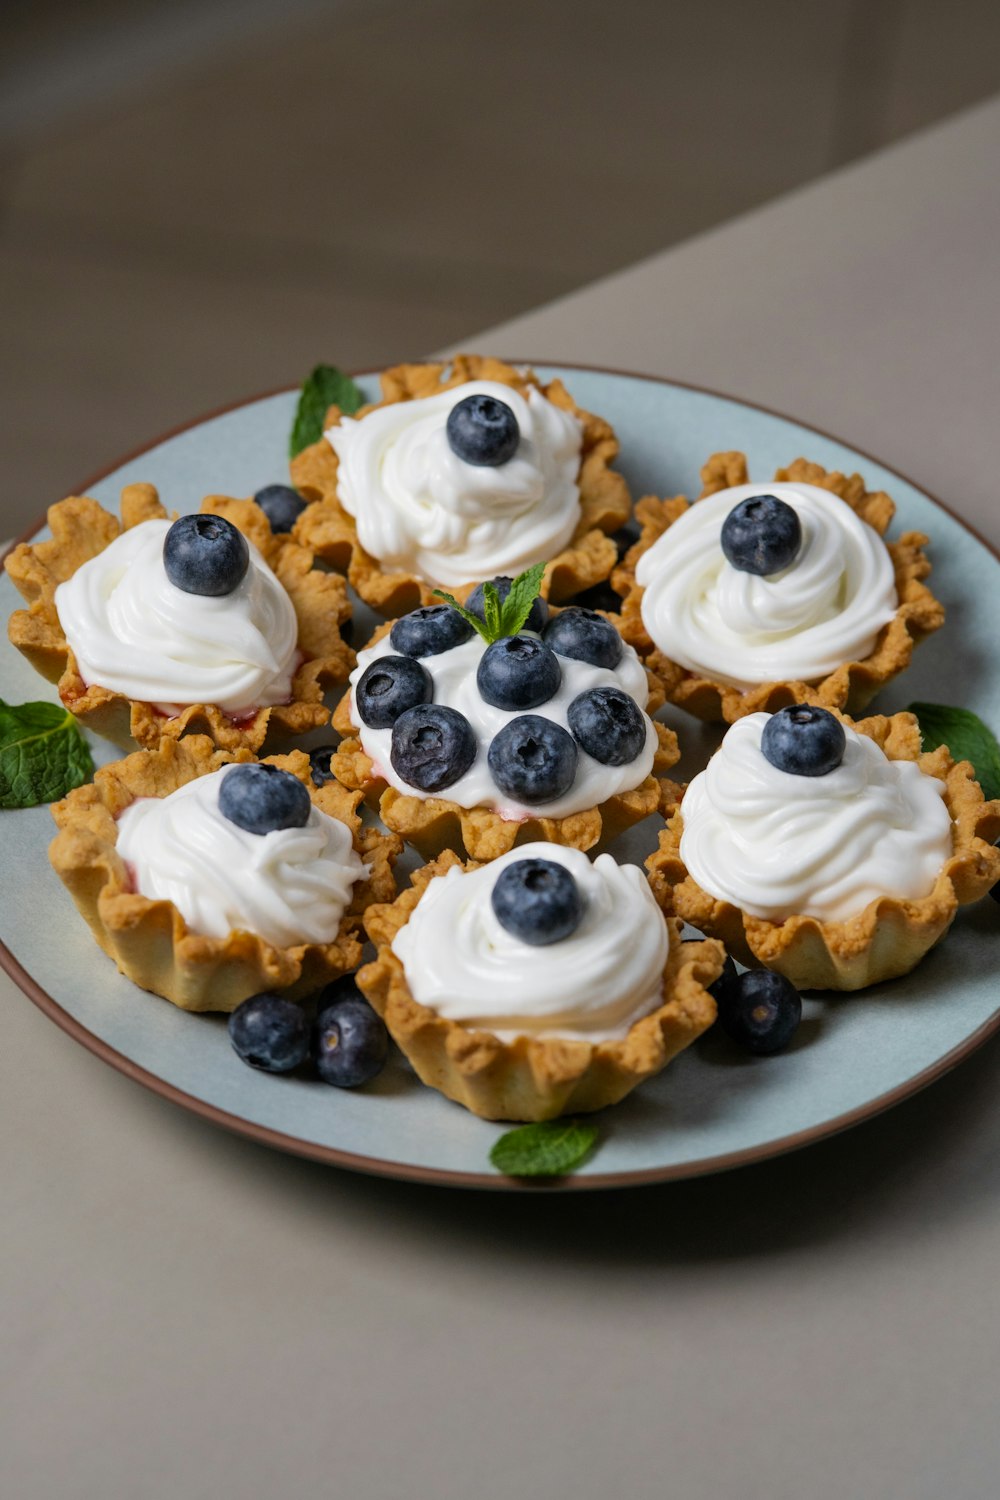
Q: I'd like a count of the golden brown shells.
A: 7